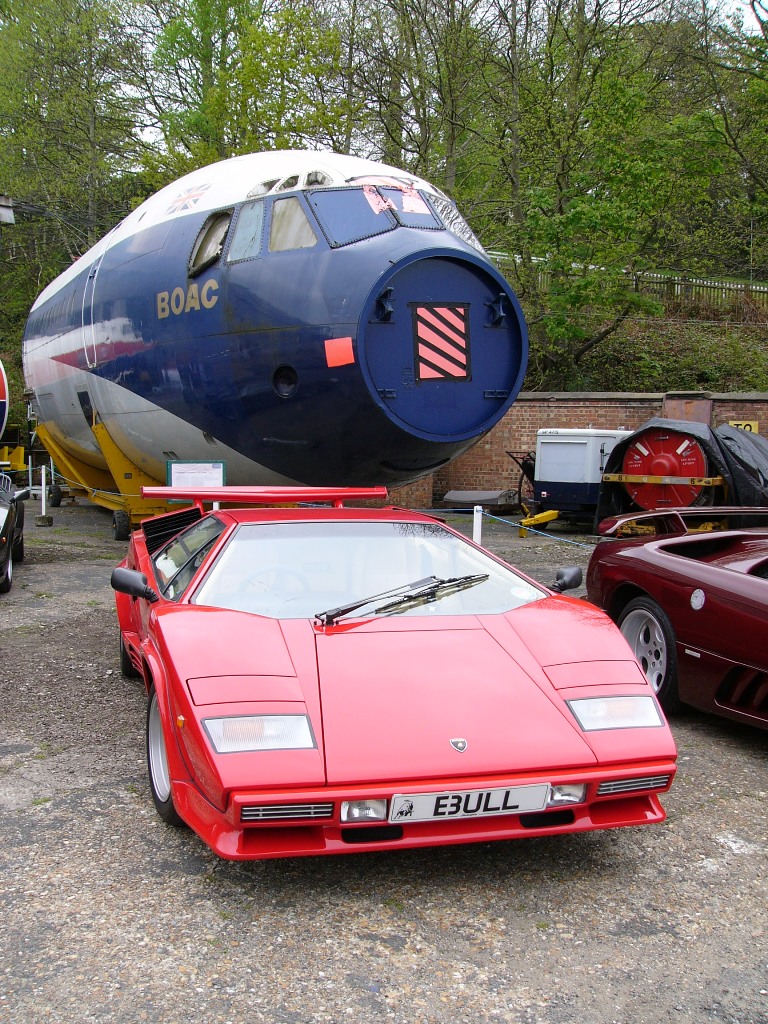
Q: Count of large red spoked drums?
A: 1